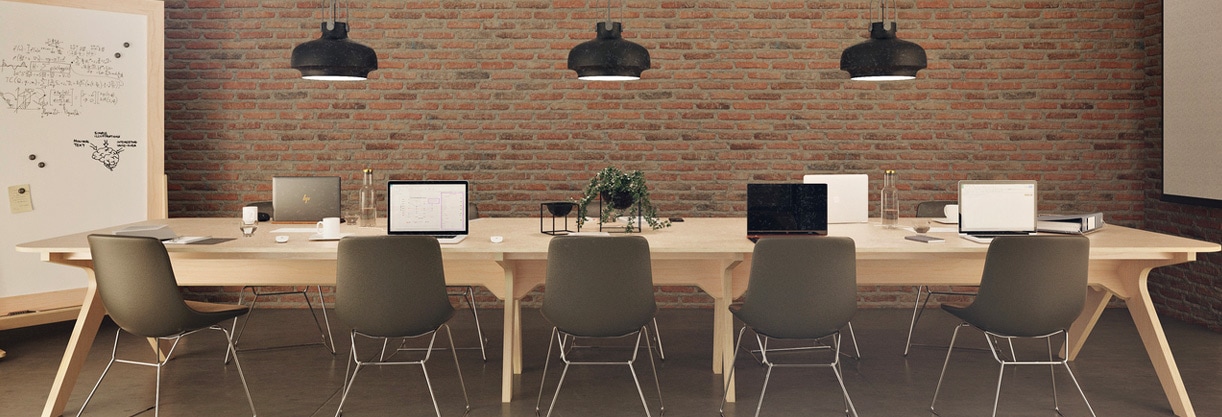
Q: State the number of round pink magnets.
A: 0